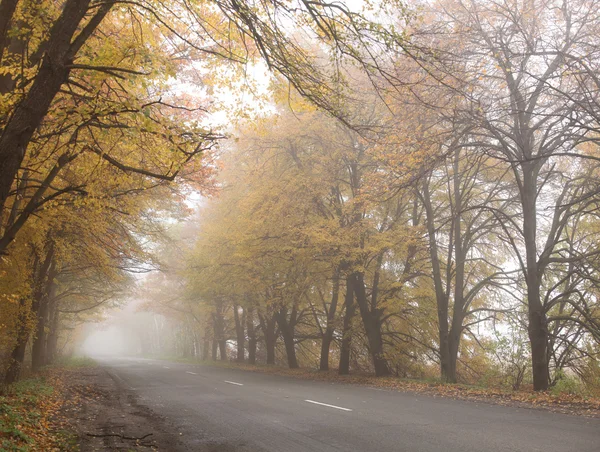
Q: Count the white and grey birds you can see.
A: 0